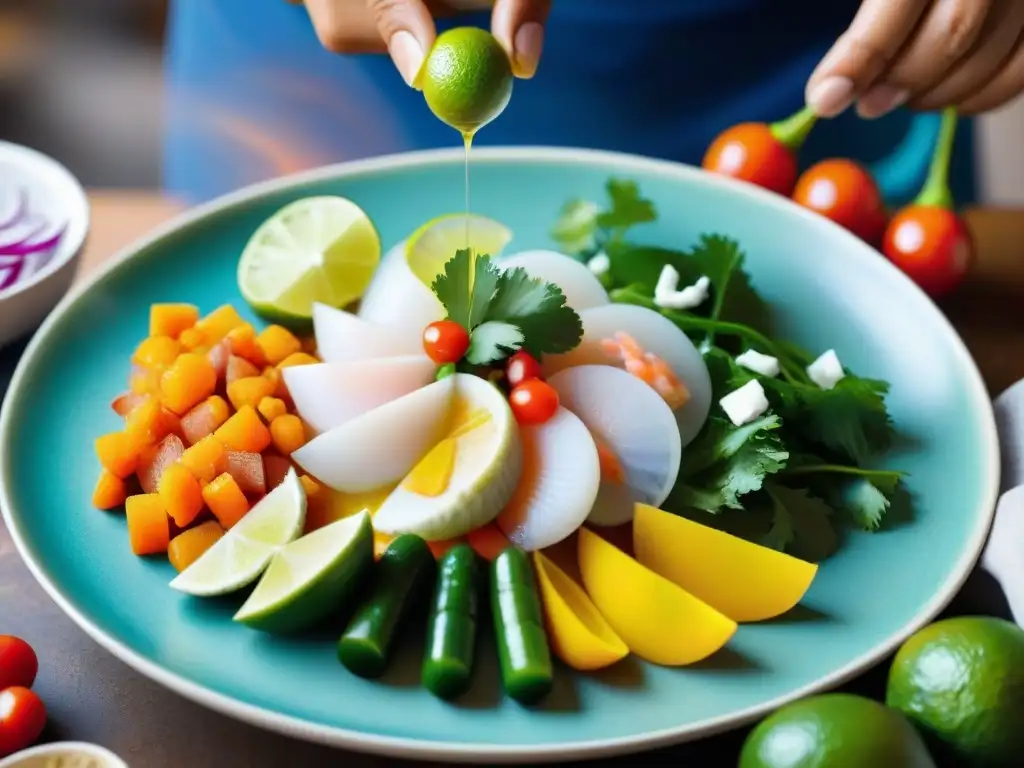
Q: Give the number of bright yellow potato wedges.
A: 3